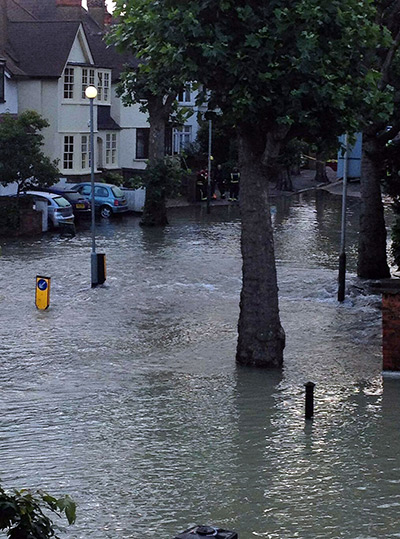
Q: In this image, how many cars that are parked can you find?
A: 3